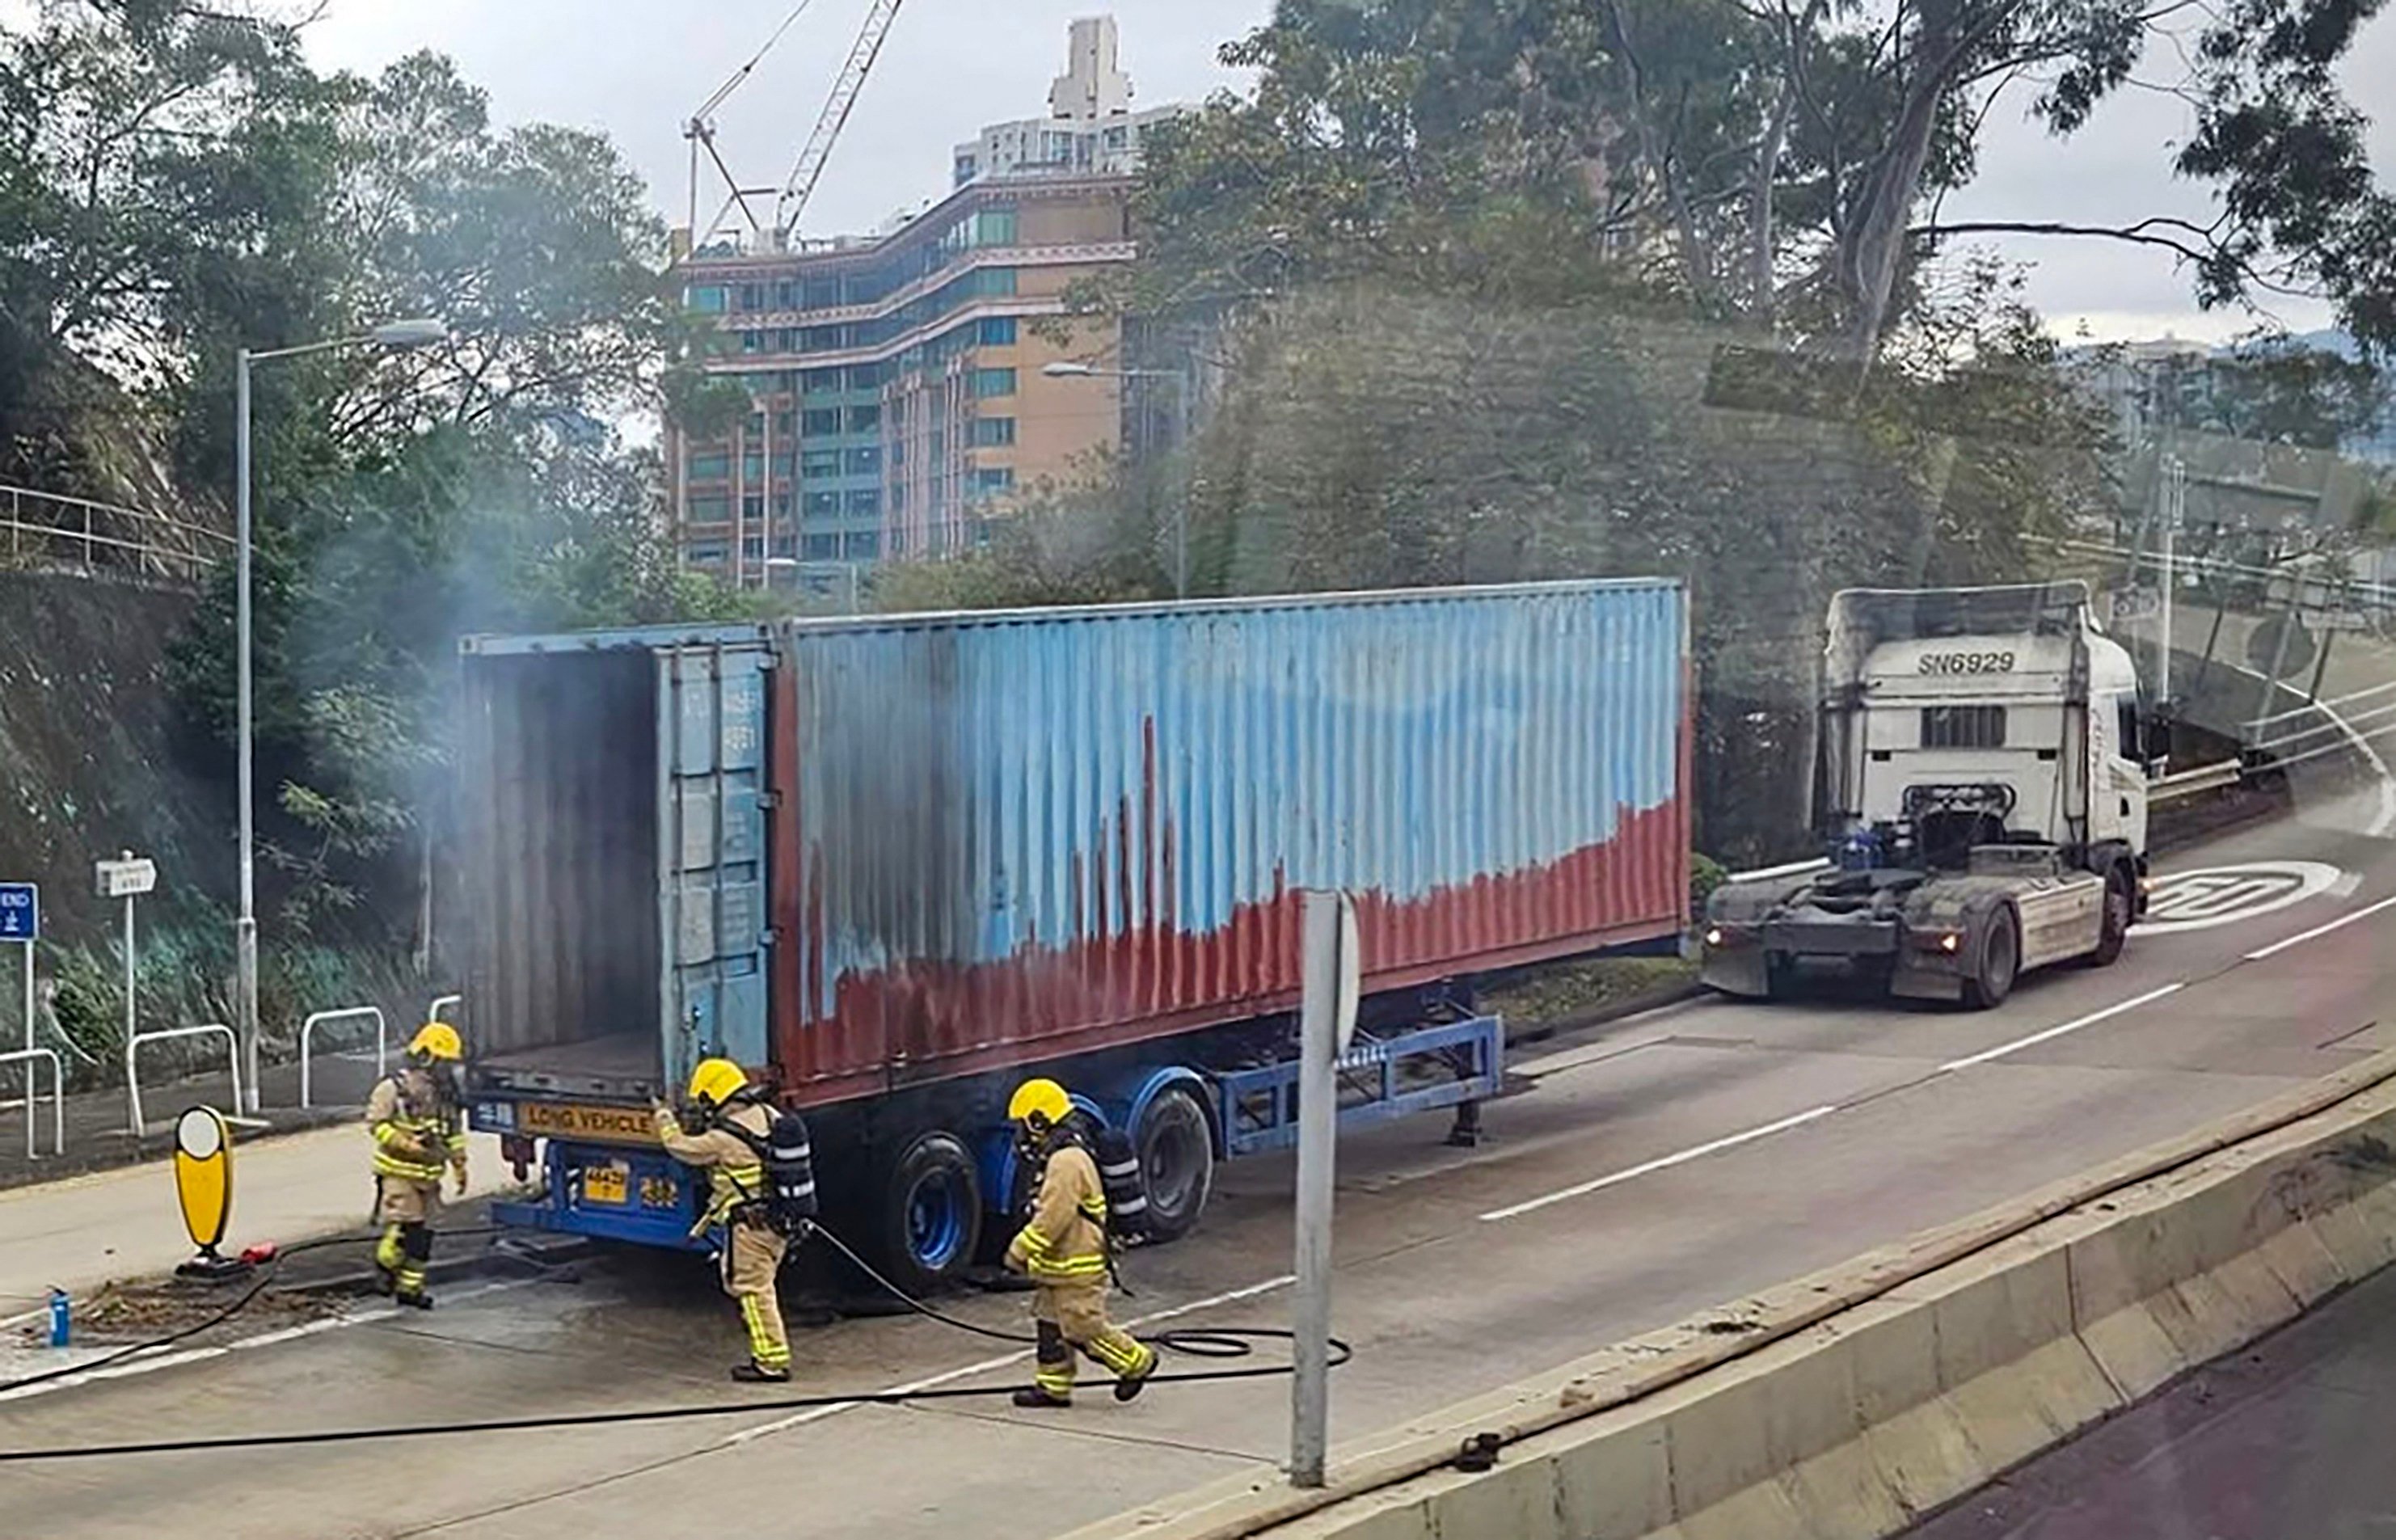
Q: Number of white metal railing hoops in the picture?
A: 4